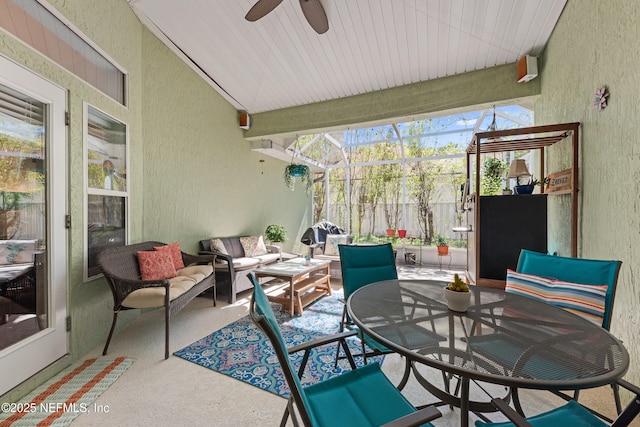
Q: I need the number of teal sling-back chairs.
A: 4